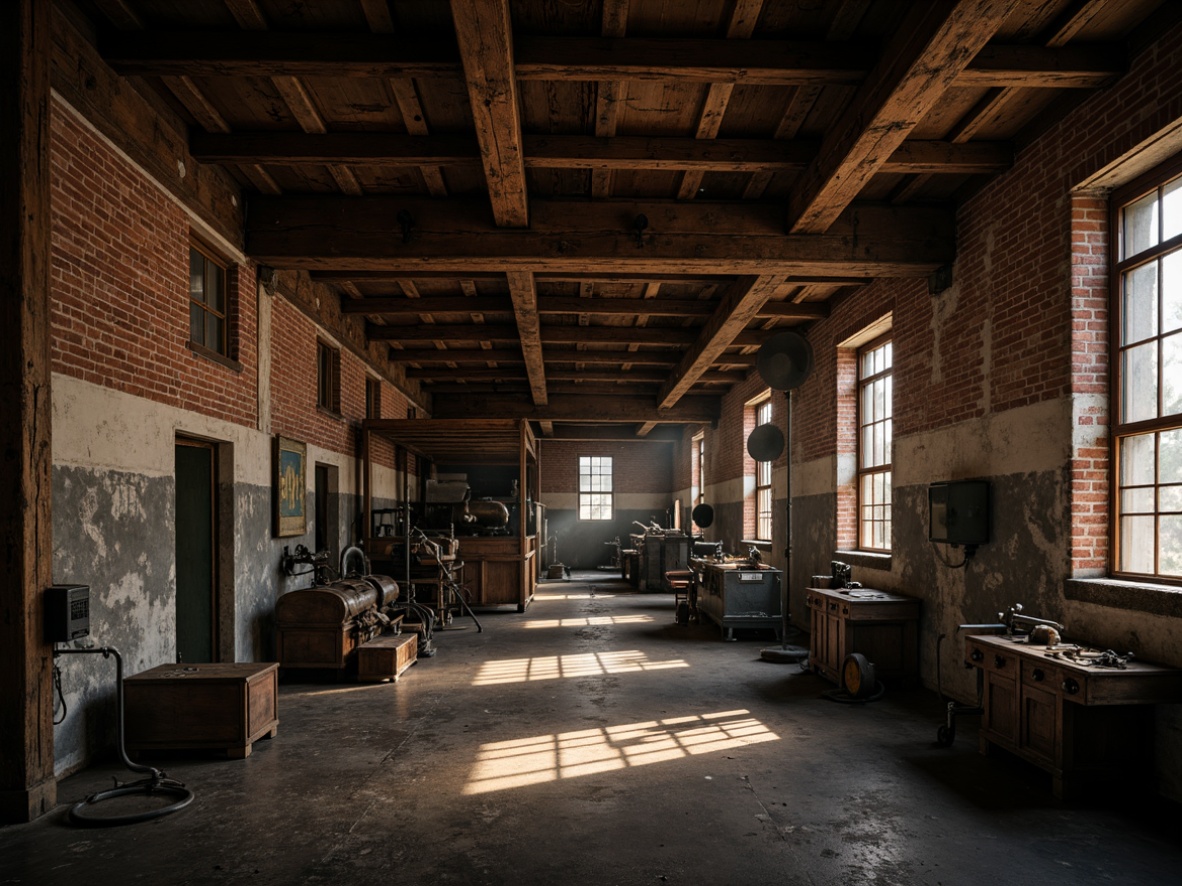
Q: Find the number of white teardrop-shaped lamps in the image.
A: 0